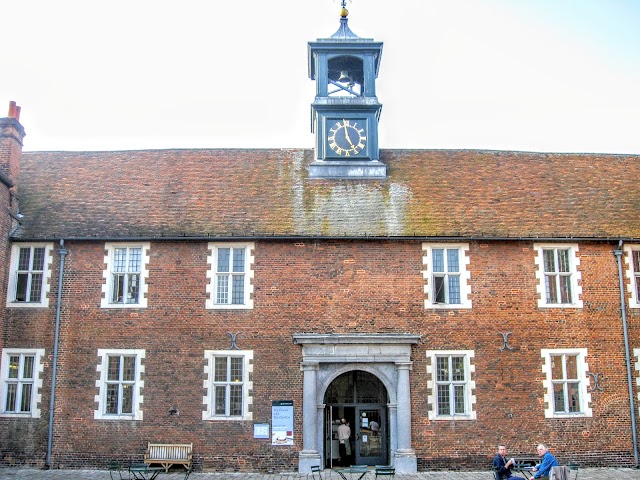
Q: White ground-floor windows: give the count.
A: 5